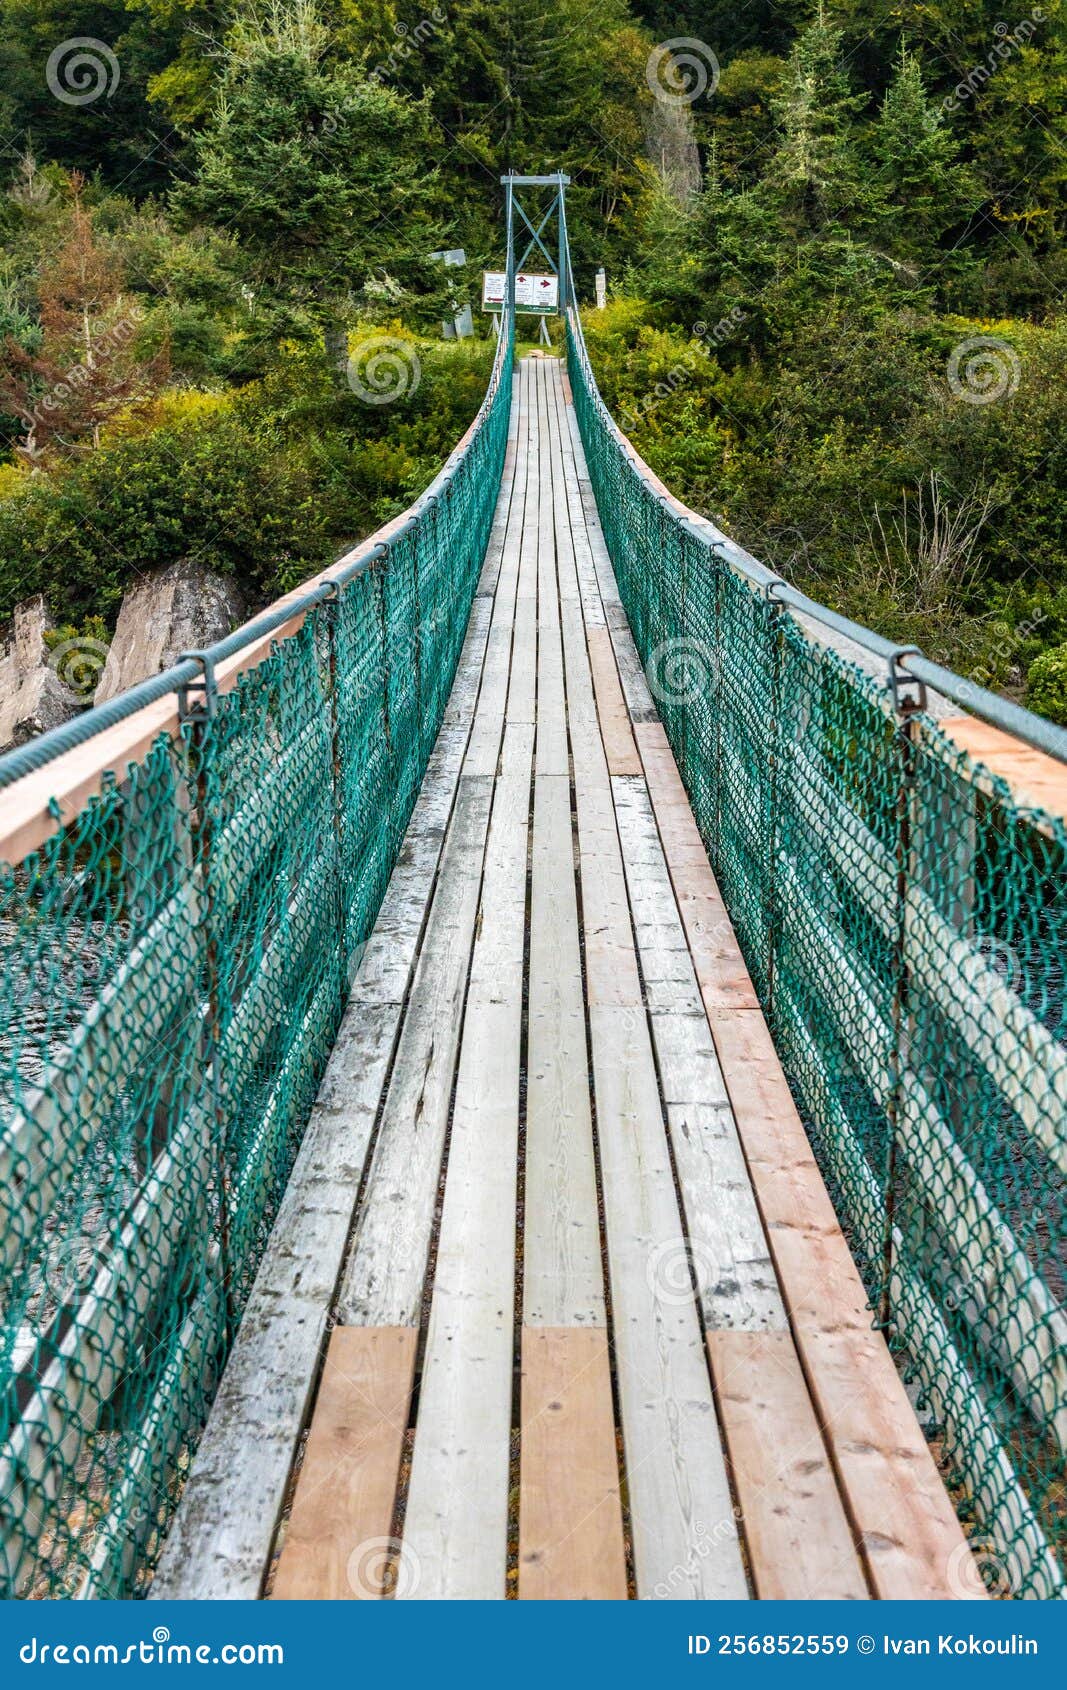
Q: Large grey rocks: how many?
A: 2